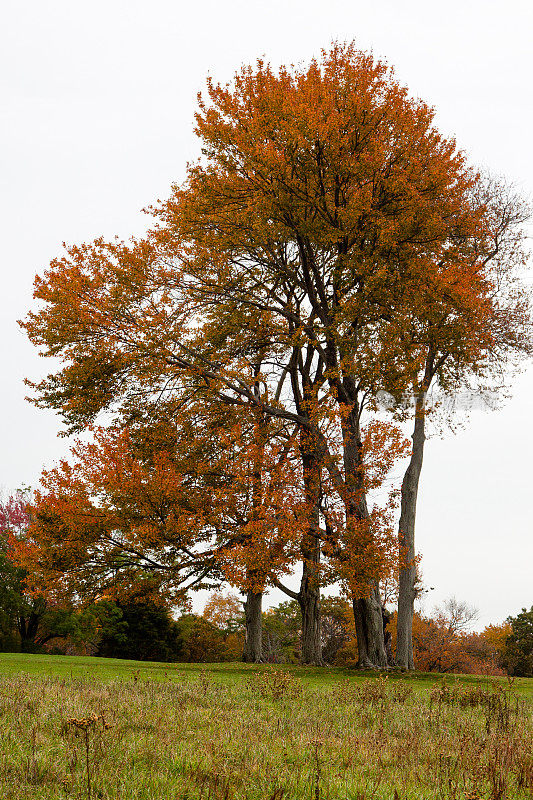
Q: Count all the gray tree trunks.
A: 4